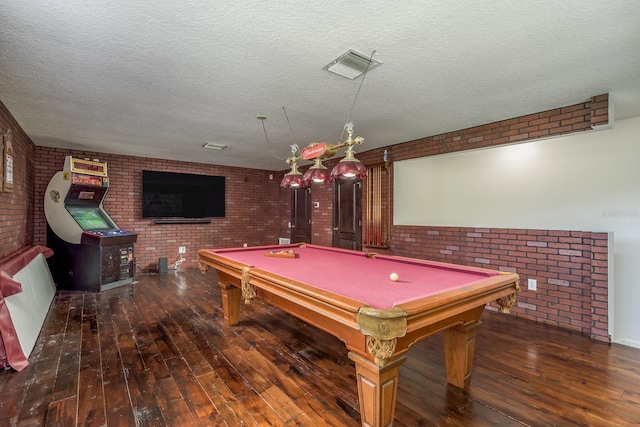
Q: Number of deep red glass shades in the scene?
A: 3